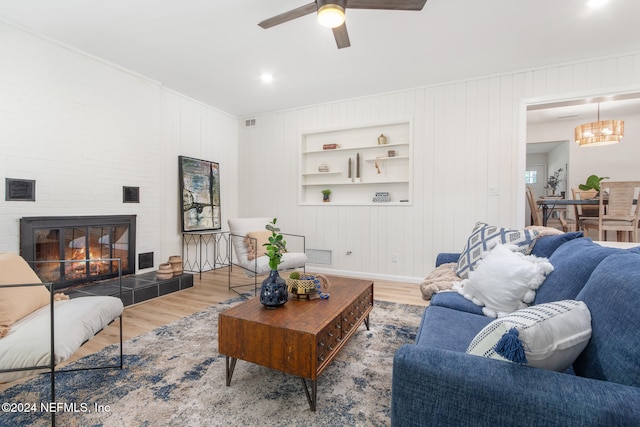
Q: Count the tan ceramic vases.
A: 2